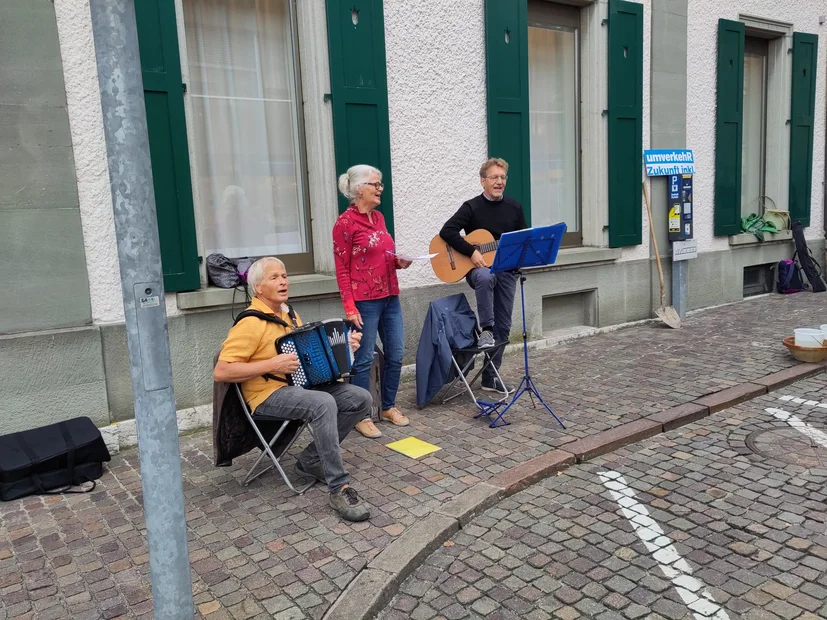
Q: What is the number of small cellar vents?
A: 2